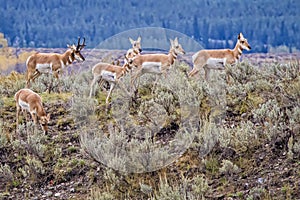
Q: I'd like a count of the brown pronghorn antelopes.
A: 6